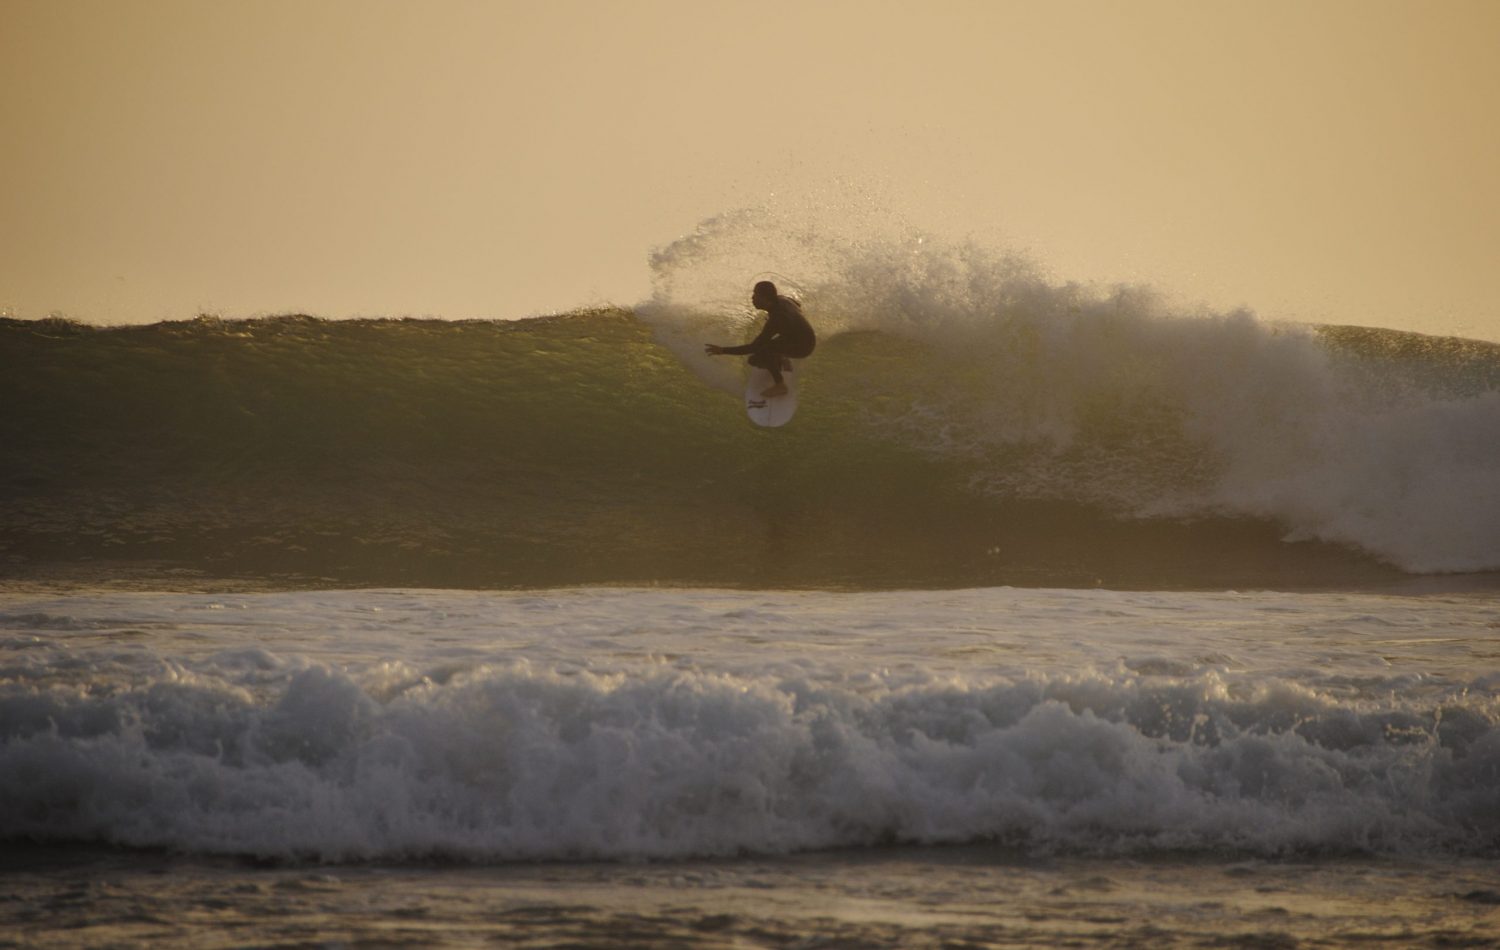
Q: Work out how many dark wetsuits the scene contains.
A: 1